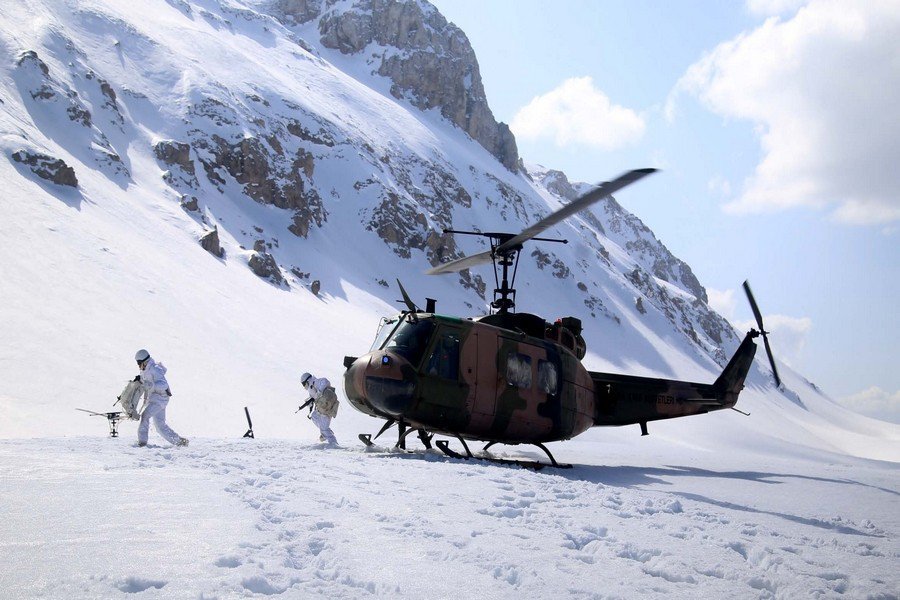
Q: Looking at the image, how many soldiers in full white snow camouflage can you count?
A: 2